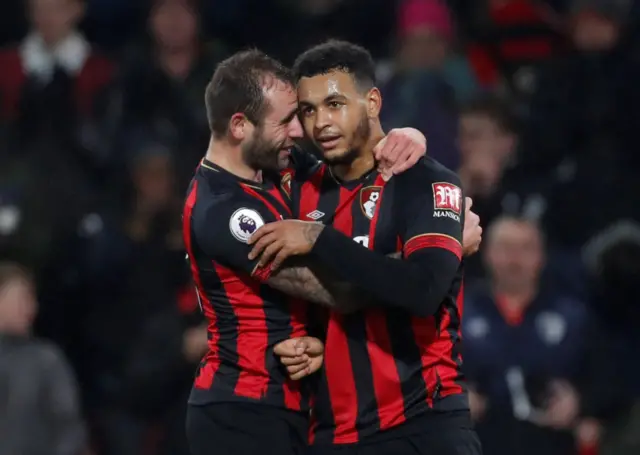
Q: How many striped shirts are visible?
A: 2